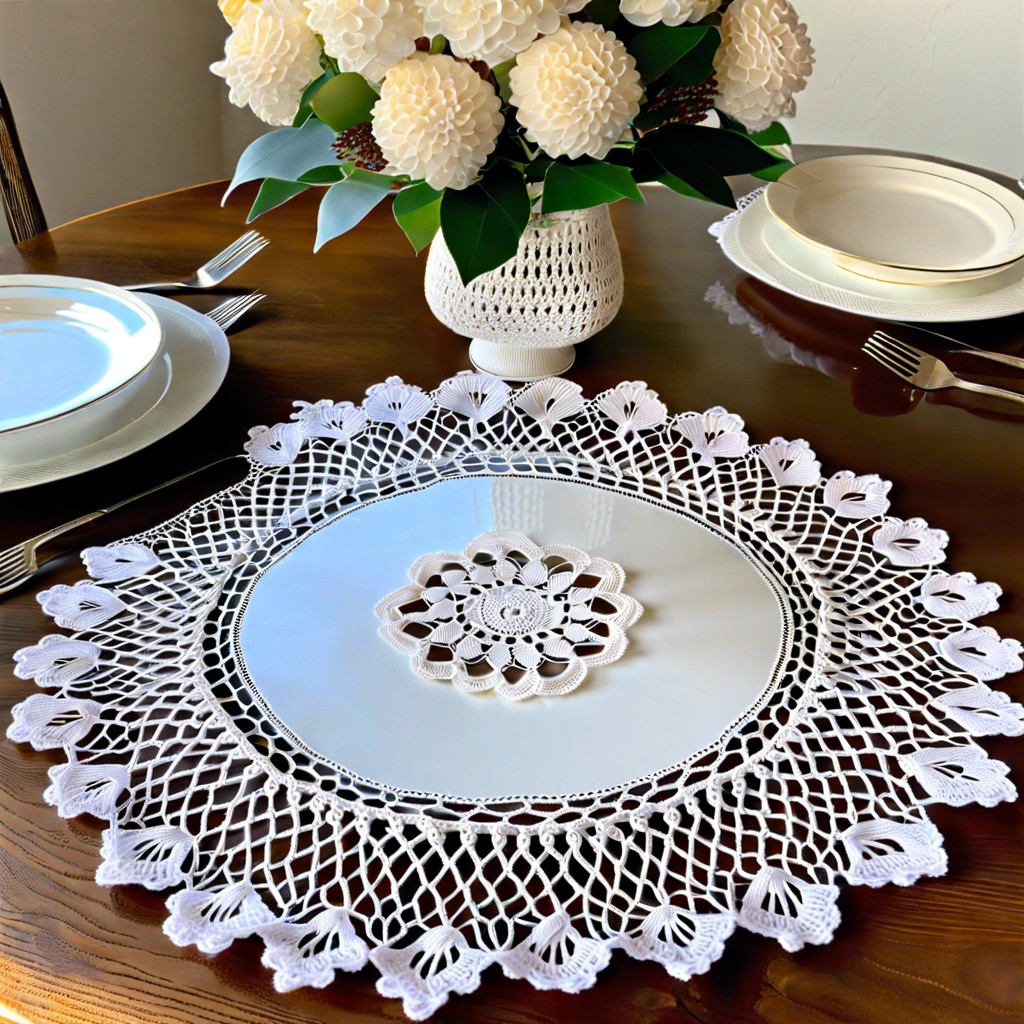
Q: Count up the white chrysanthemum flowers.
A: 7